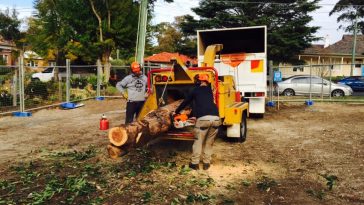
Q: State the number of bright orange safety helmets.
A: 2